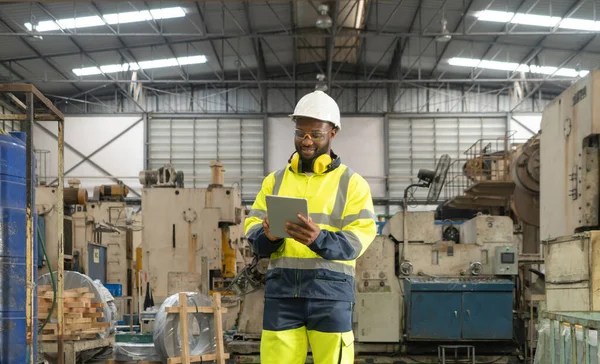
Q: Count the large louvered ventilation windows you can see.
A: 2